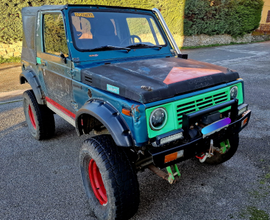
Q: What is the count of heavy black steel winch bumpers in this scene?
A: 1